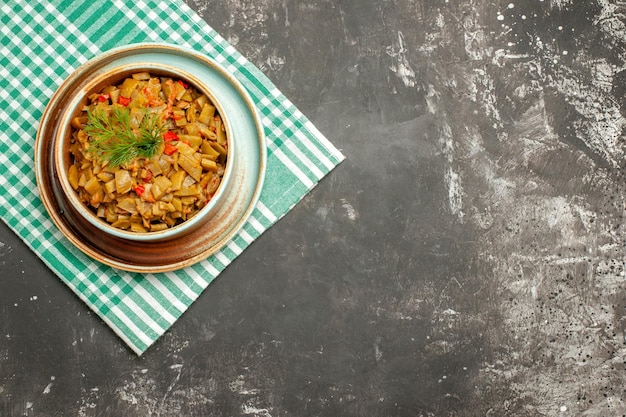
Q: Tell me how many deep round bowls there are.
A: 1